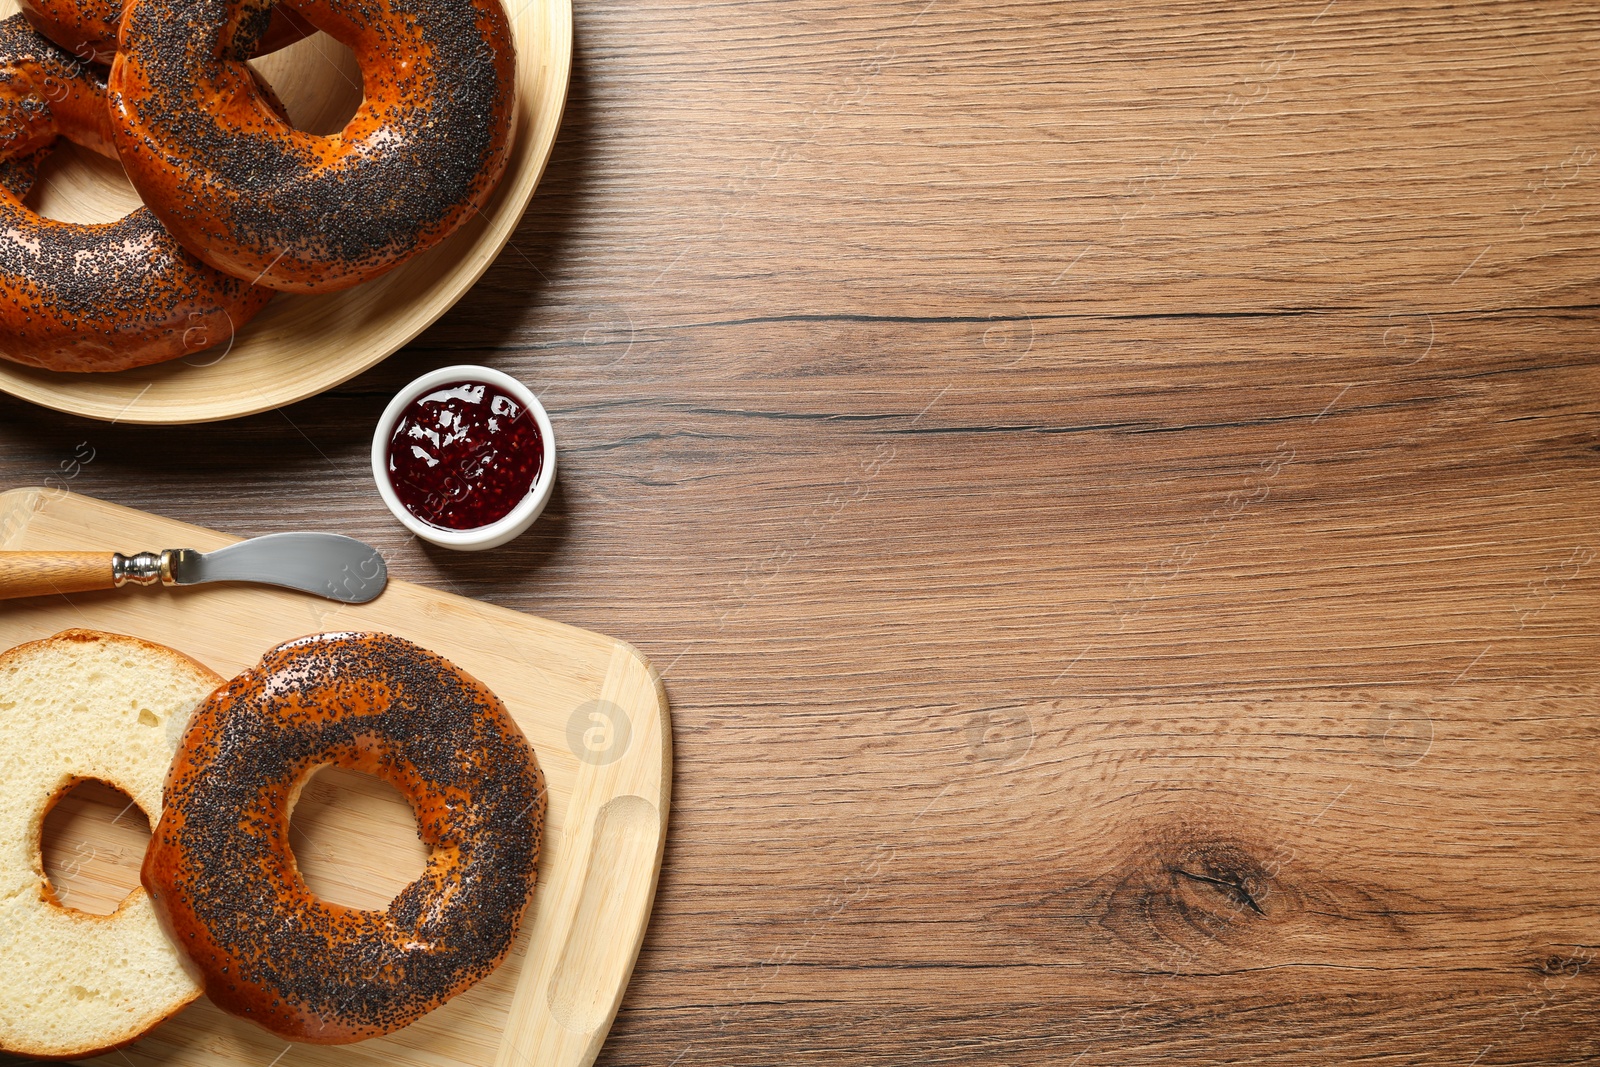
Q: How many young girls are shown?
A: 0